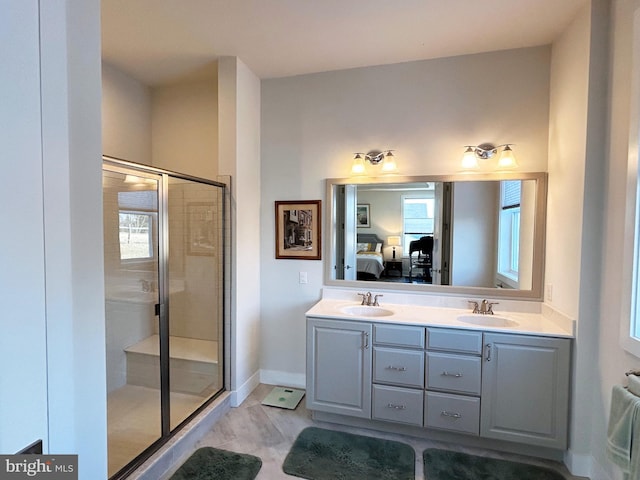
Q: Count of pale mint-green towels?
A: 1